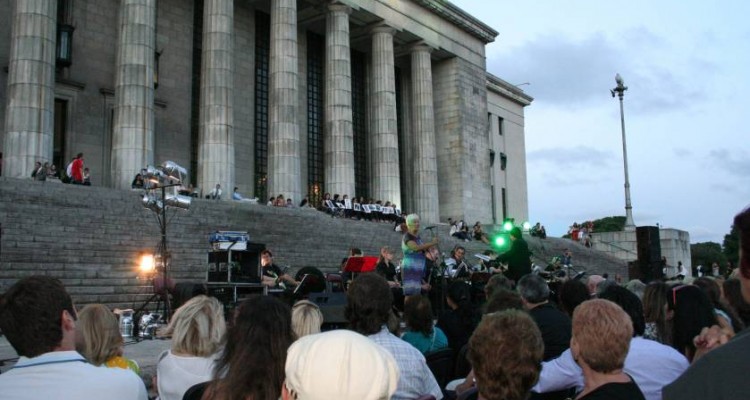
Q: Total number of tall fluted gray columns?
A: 7